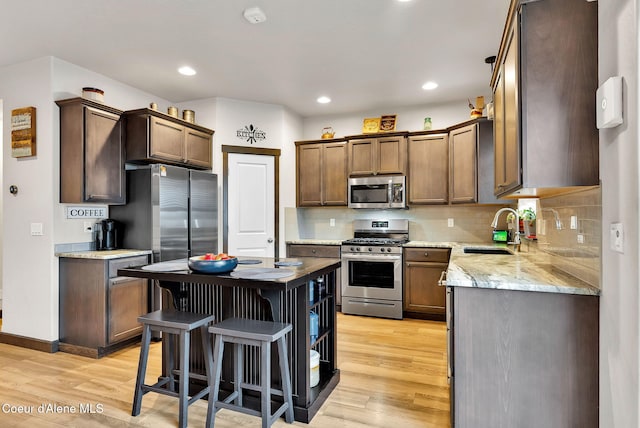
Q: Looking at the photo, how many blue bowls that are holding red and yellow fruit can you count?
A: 1